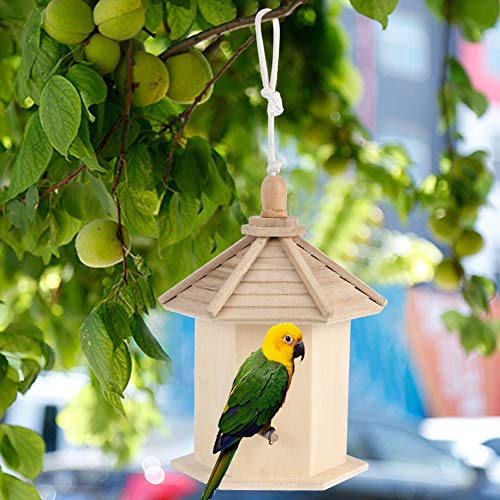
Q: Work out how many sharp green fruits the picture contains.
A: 6